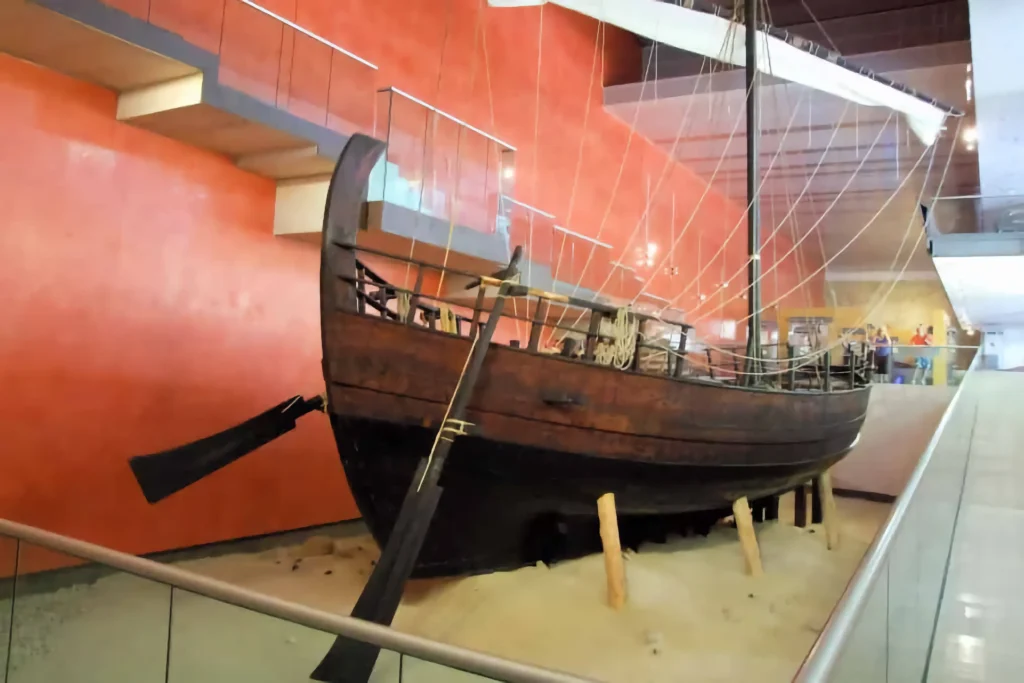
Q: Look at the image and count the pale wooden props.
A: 3